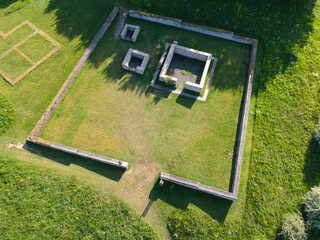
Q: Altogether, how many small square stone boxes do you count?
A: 2